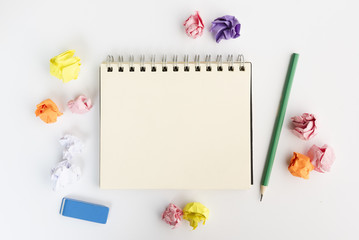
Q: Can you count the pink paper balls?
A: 5